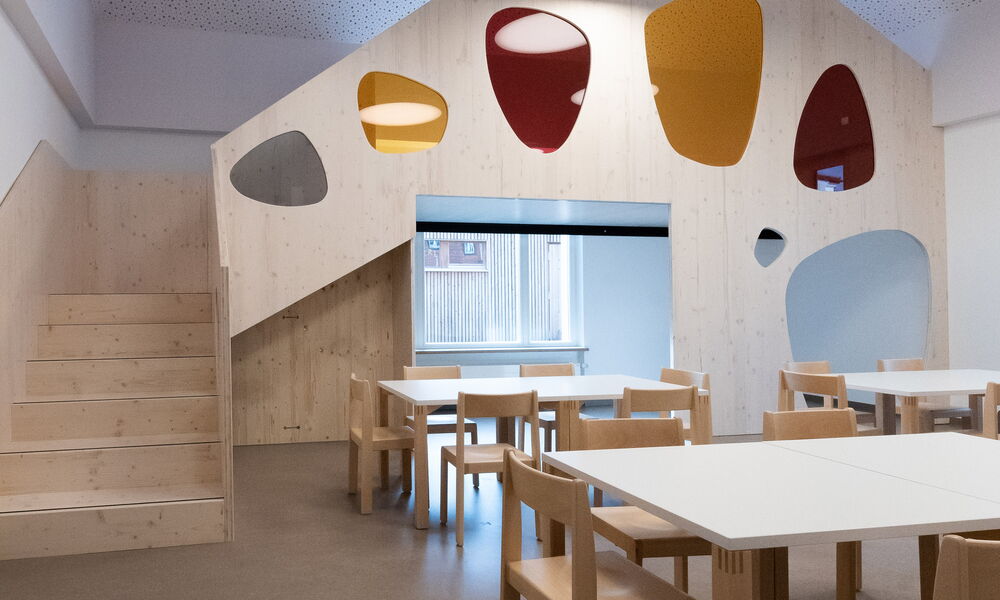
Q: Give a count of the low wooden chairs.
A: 14